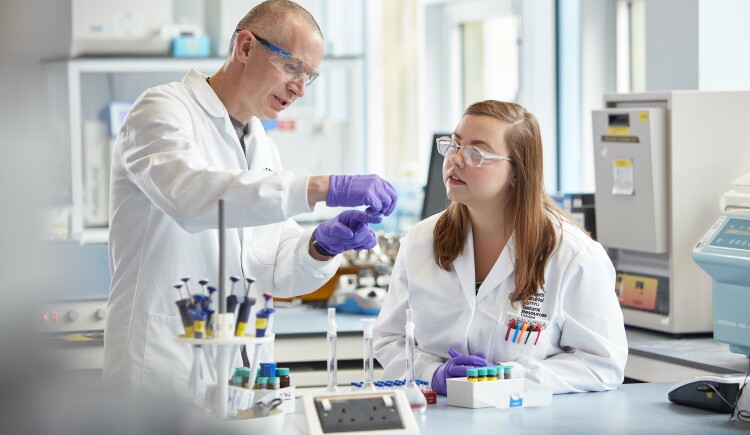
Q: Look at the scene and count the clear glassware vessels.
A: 3